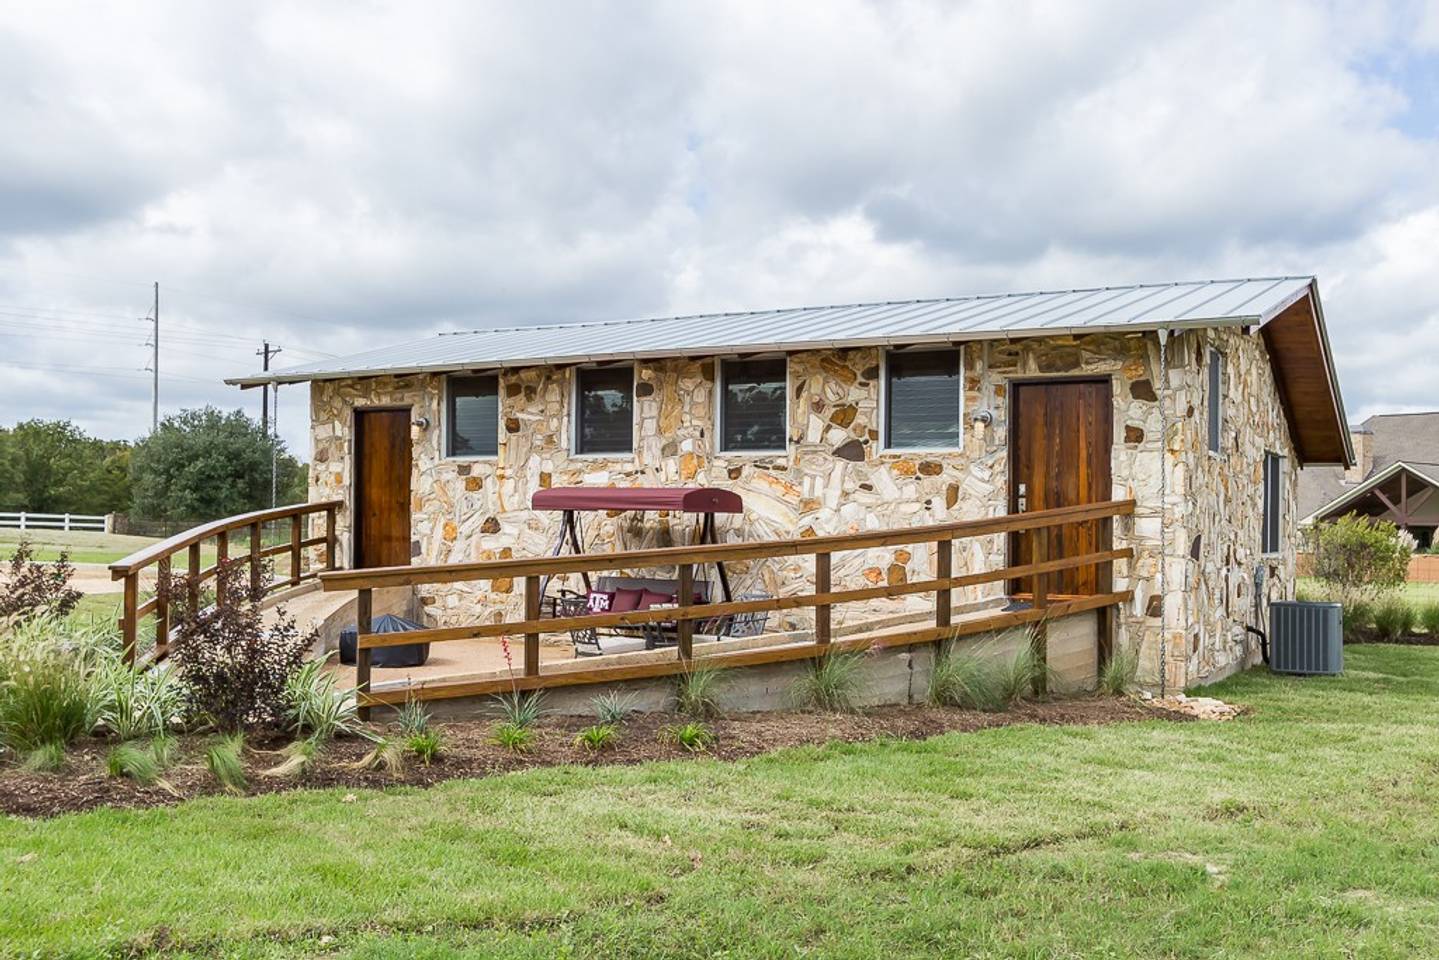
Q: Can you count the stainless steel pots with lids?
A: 0